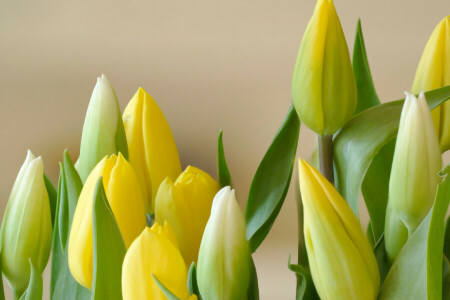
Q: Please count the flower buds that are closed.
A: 11